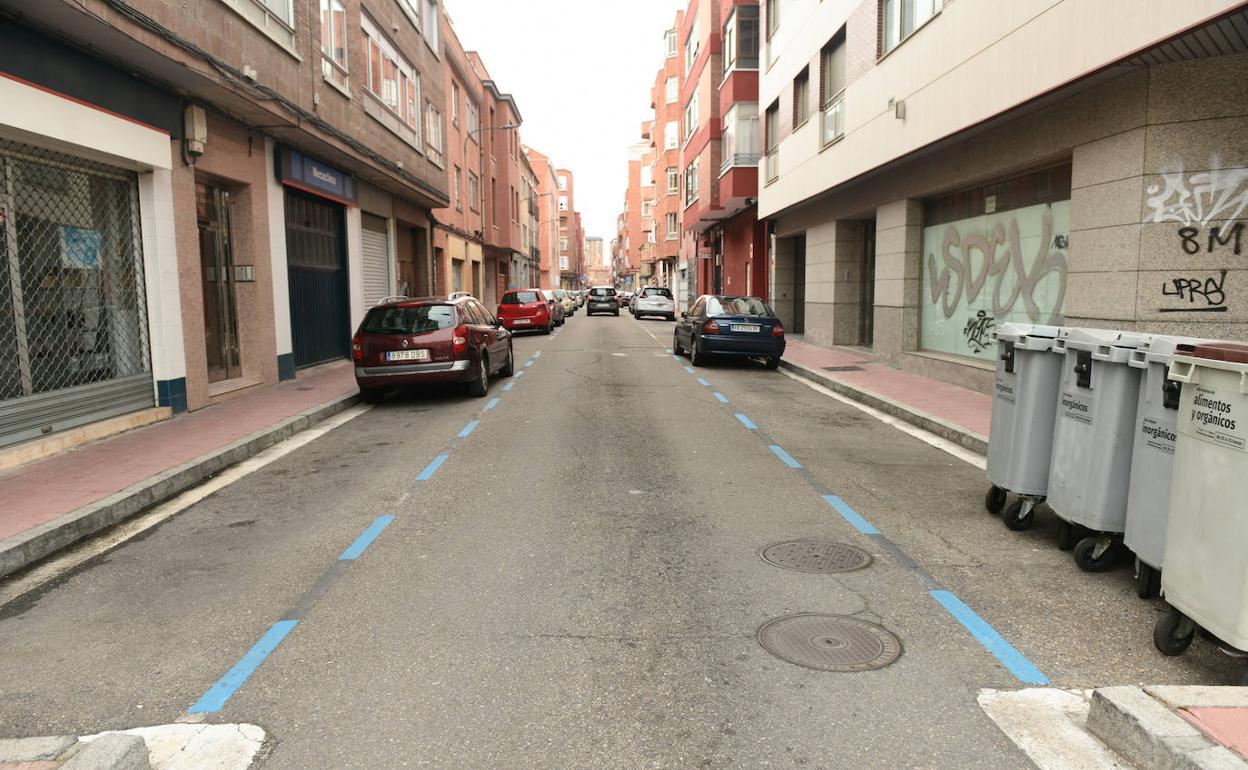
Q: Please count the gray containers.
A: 3